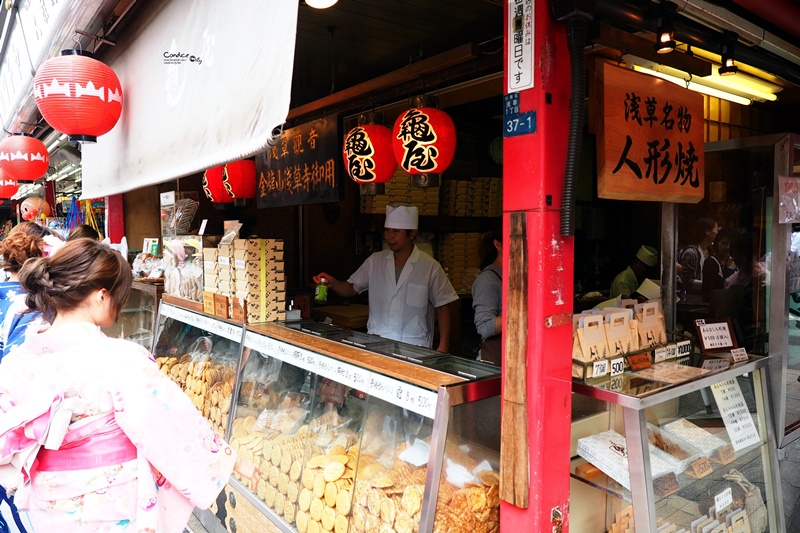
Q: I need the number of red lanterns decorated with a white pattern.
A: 3